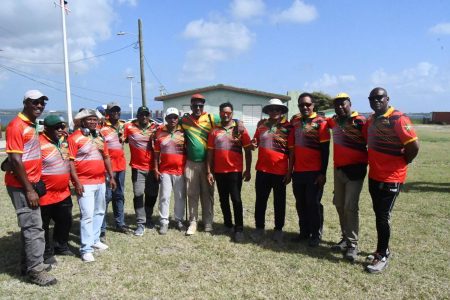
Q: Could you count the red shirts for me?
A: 11